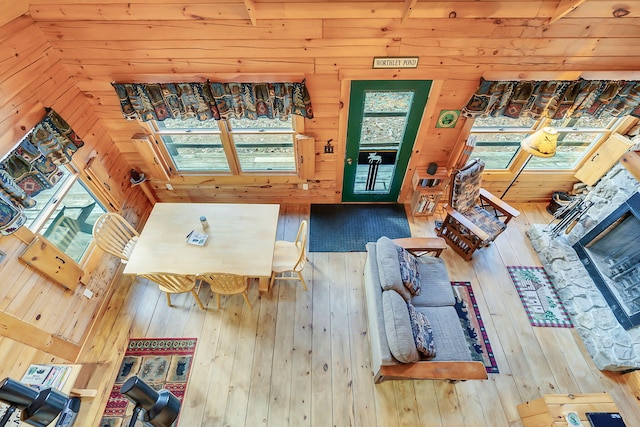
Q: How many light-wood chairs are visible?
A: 4